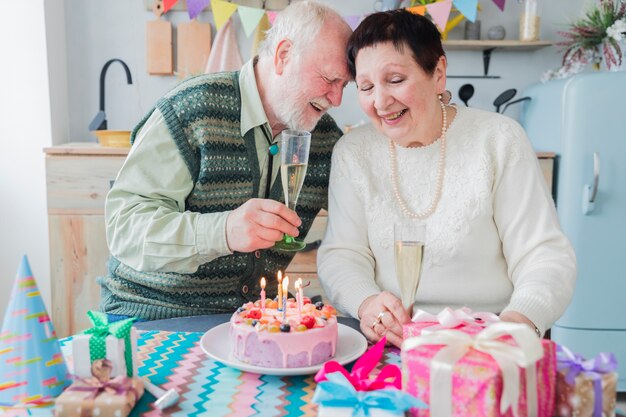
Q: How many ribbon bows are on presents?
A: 7